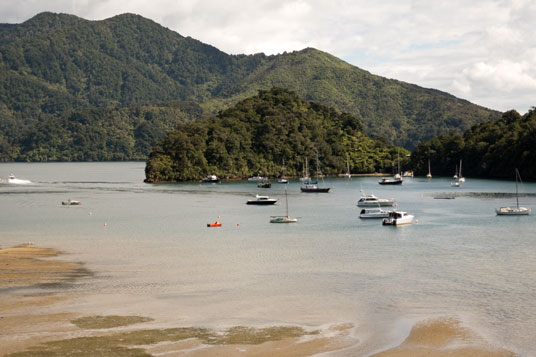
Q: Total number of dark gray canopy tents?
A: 0